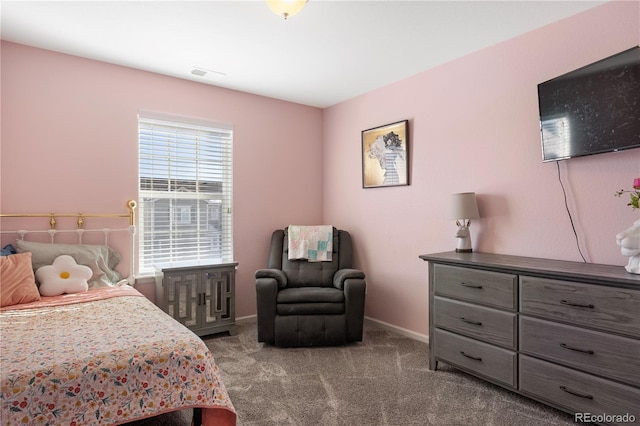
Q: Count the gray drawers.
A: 6